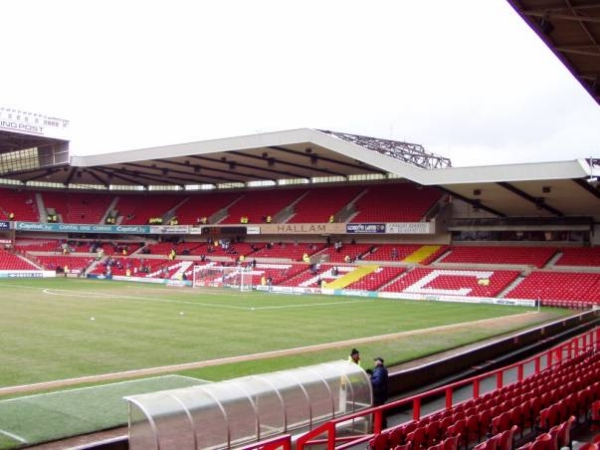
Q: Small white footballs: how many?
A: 2